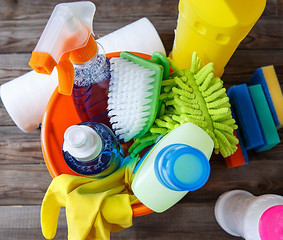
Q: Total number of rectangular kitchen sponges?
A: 4